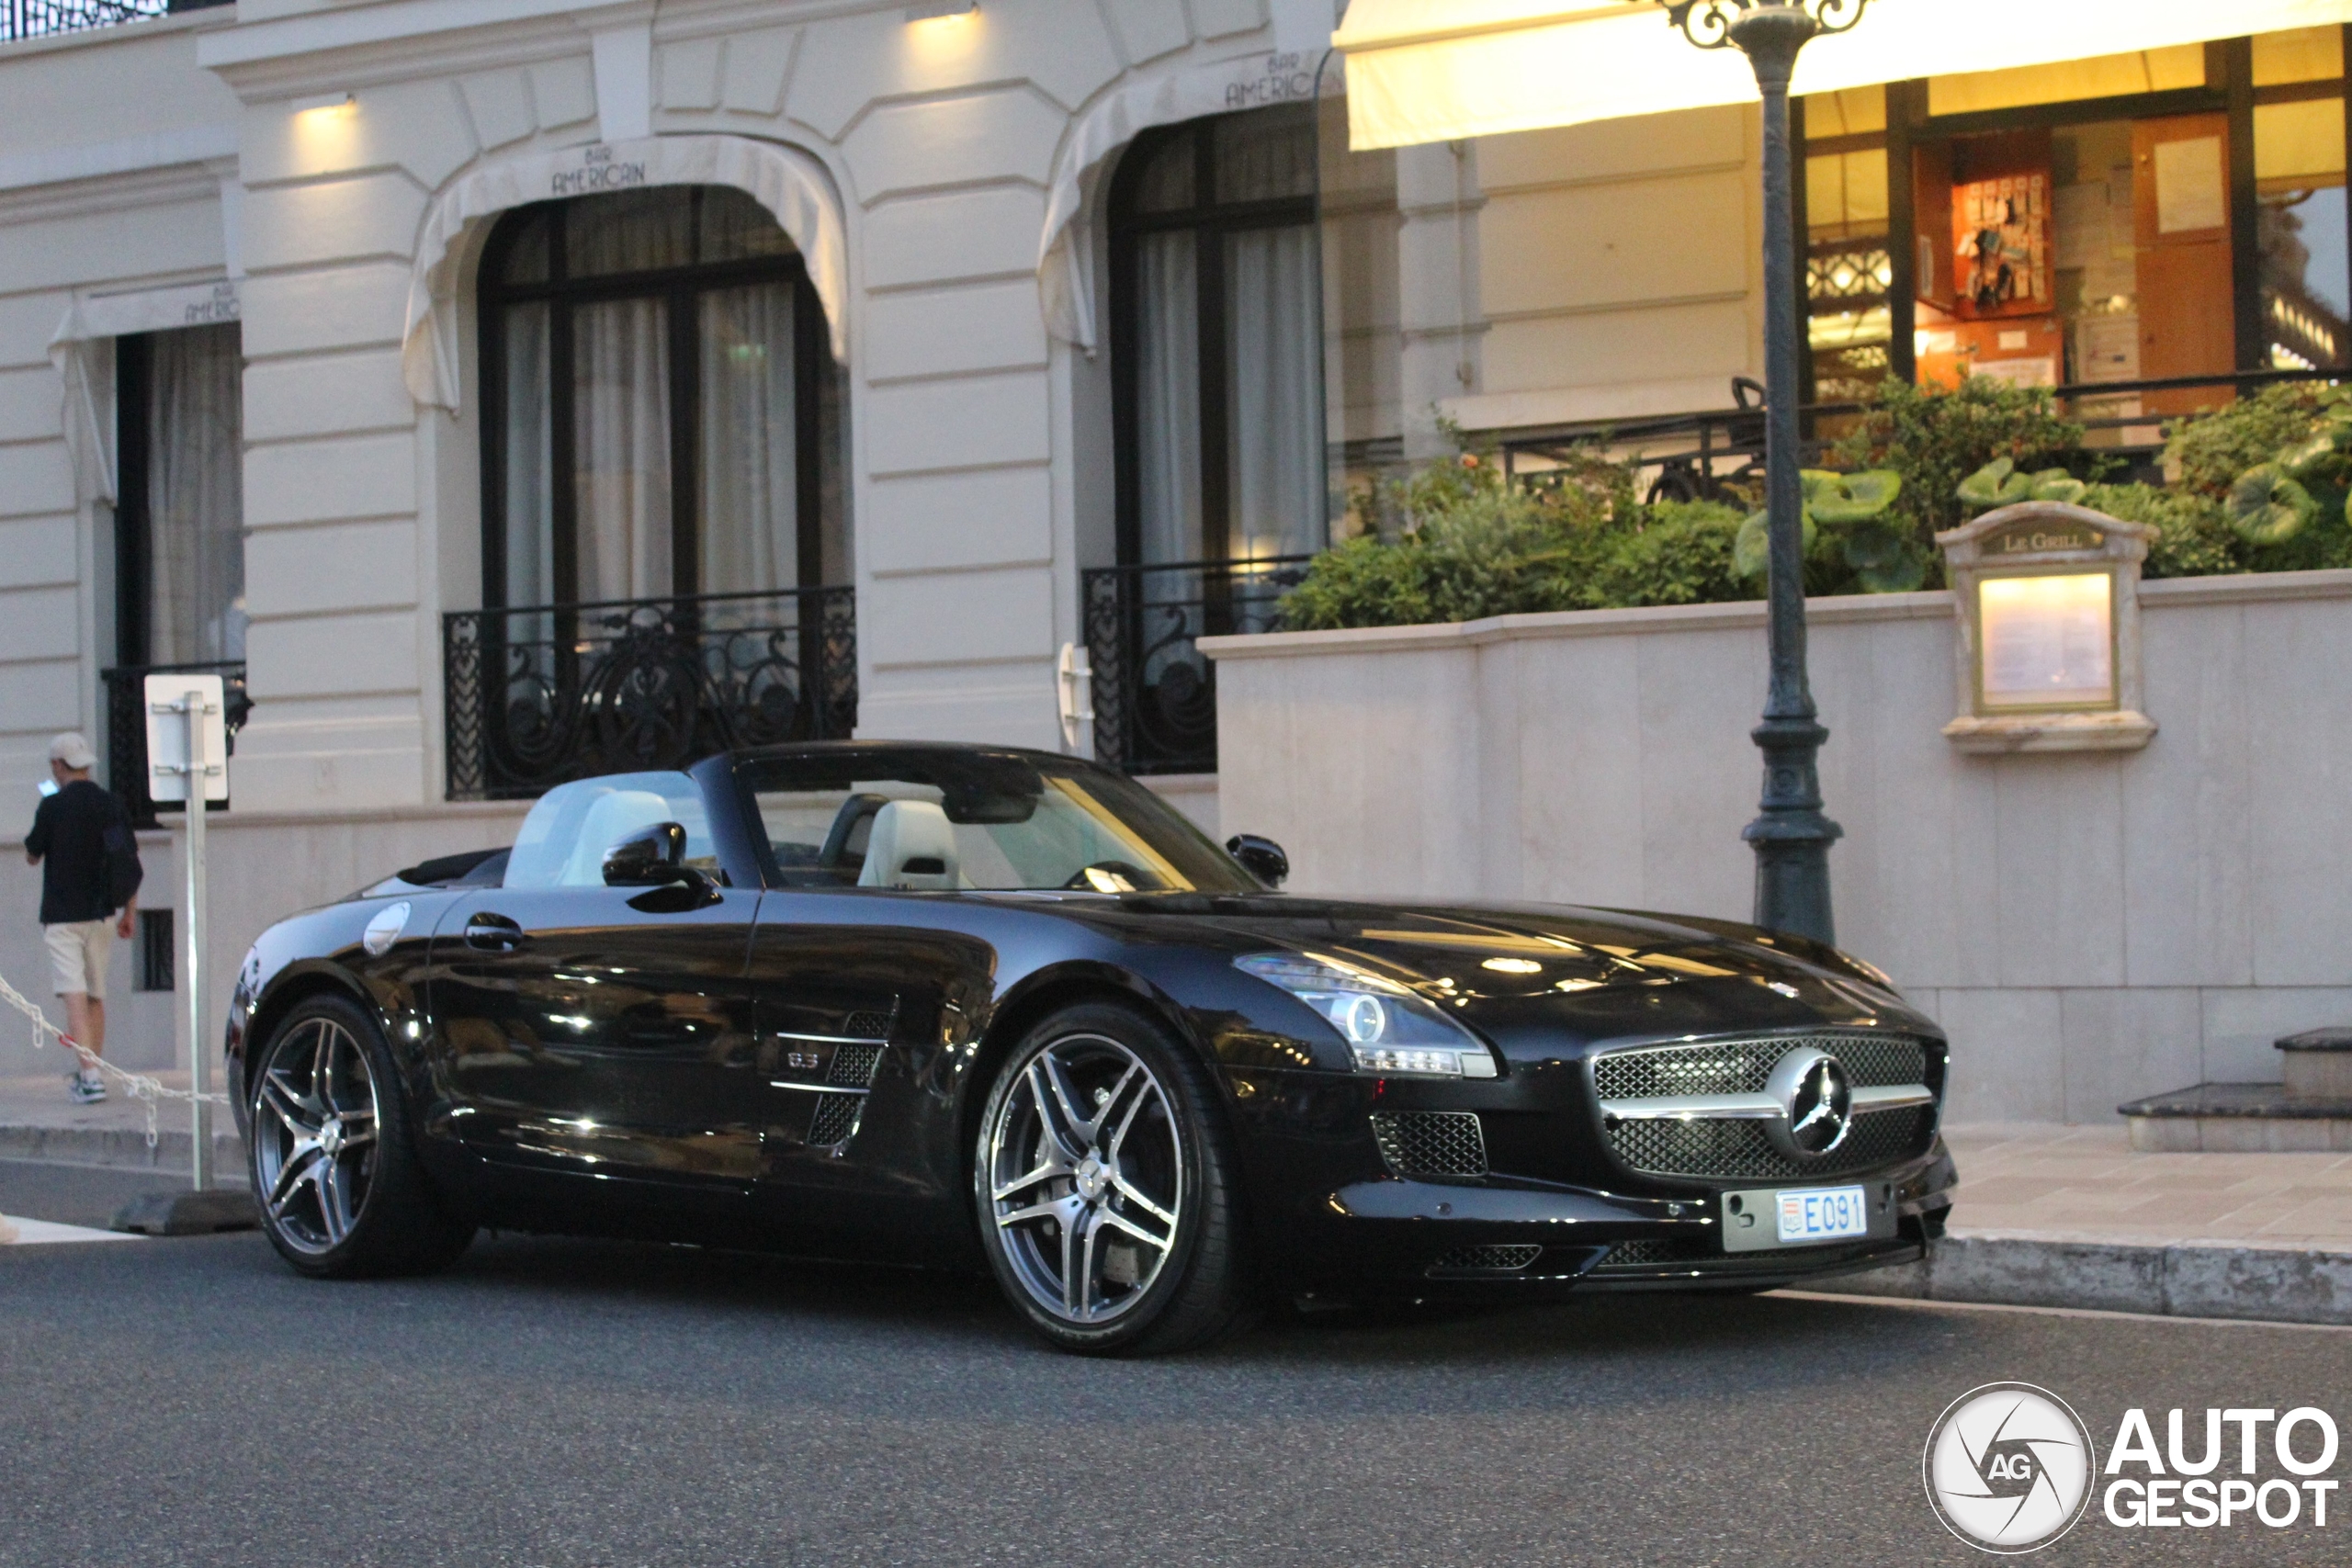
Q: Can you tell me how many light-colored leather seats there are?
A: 2